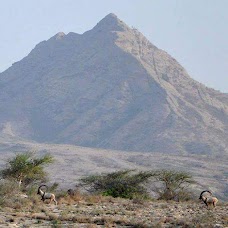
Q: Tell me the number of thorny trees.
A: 3